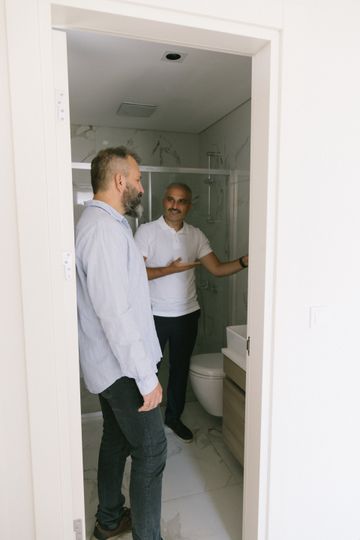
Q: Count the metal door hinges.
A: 3